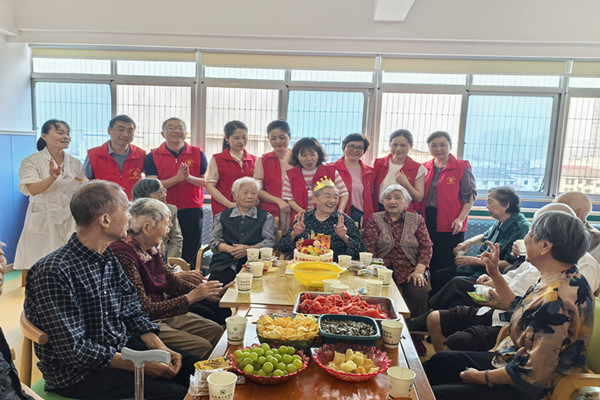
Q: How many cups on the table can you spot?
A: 14